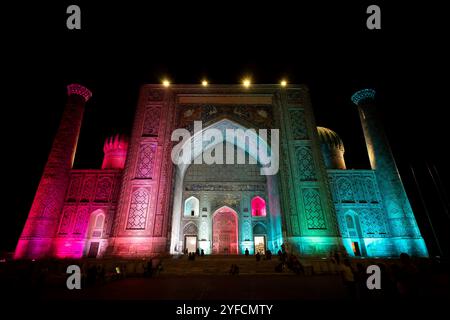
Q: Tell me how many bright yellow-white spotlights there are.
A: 4